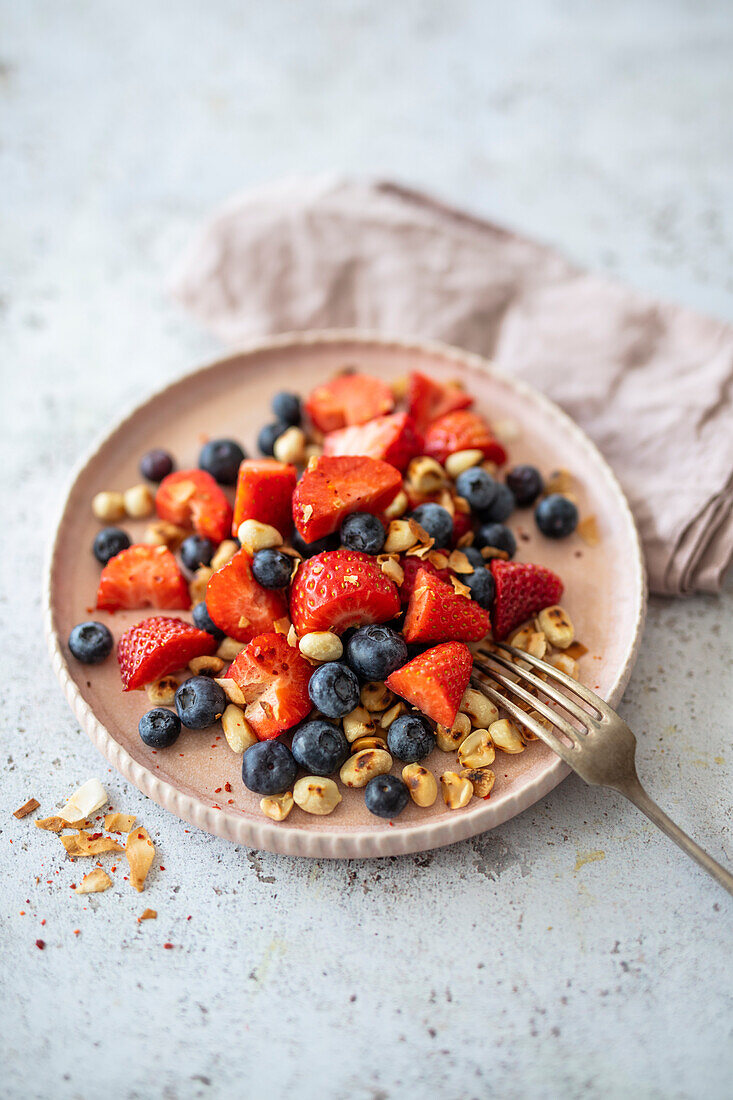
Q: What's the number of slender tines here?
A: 4